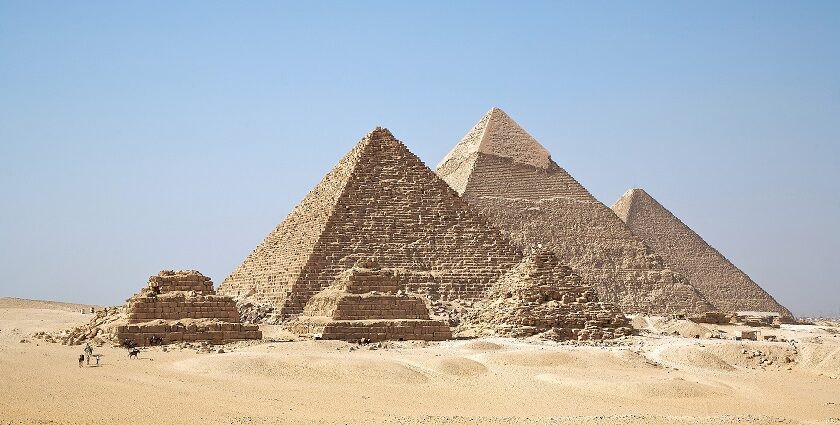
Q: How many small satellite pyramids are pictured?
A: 3